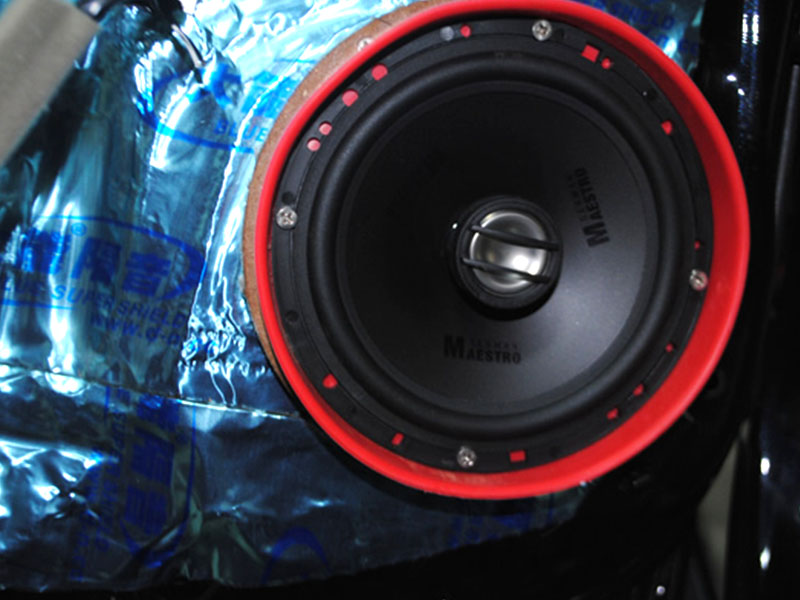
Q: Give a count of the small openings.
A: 15